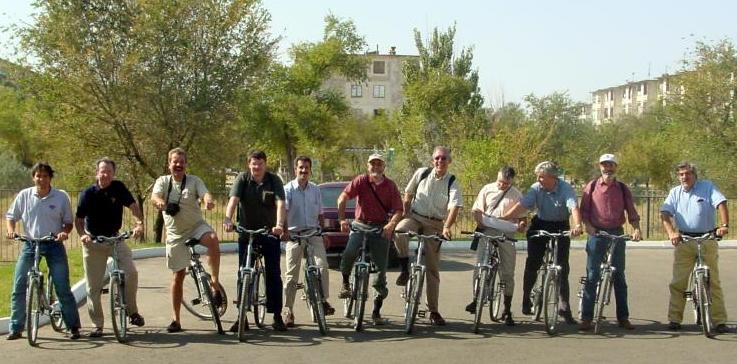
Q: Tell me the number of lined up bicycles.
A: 11